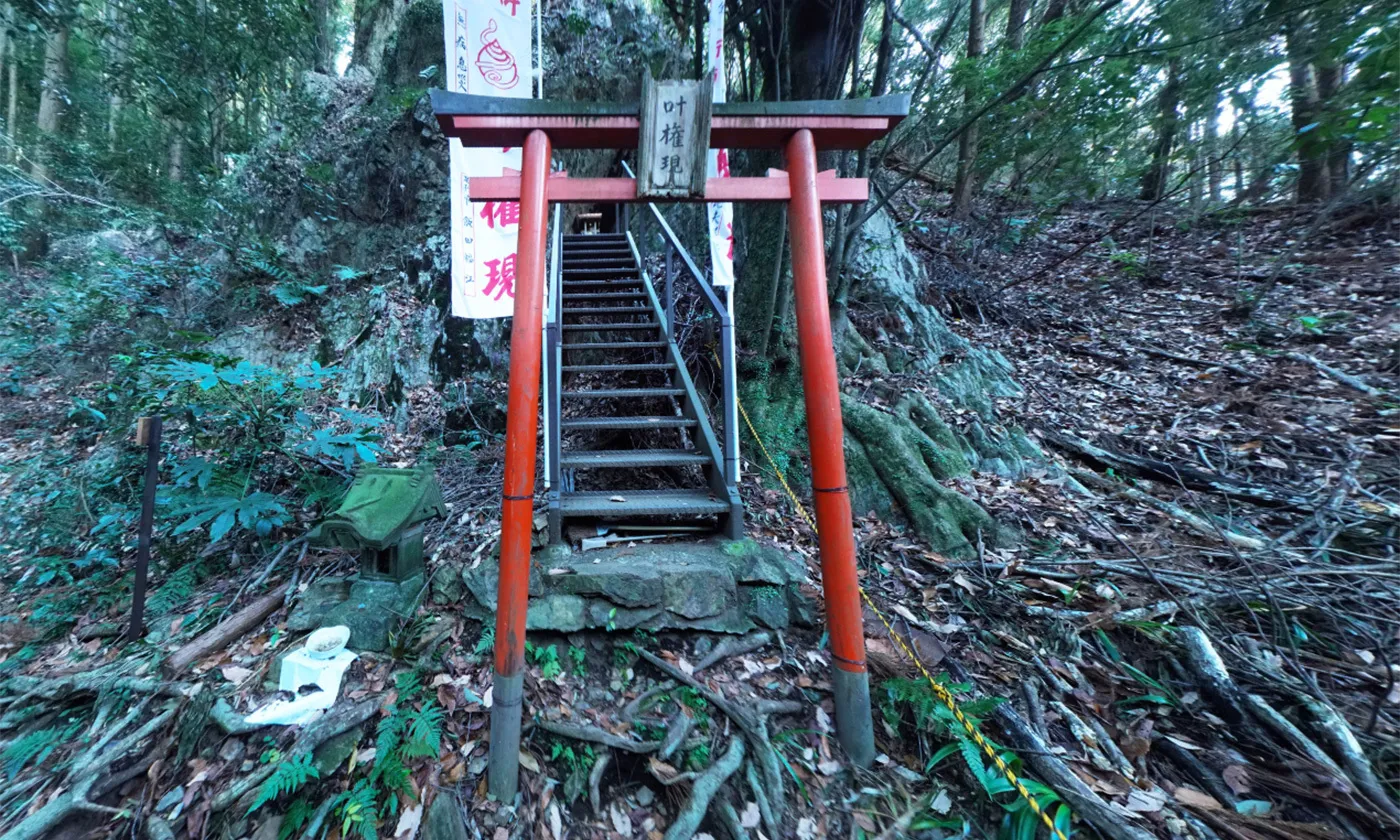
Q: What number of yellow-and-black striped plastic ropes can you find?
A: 1